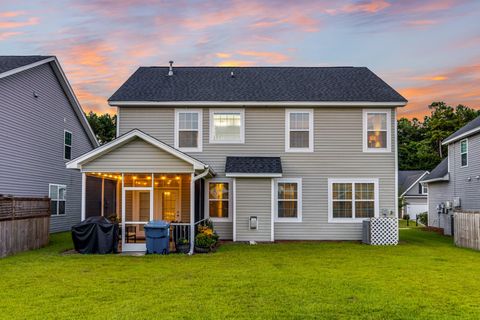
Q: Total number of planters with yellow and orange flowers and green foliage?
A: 1